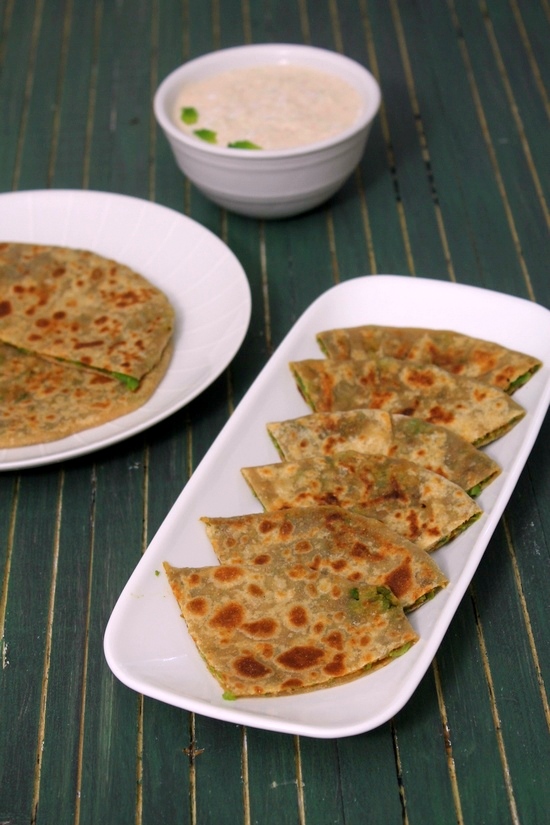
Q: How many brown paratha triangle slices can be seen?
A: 6